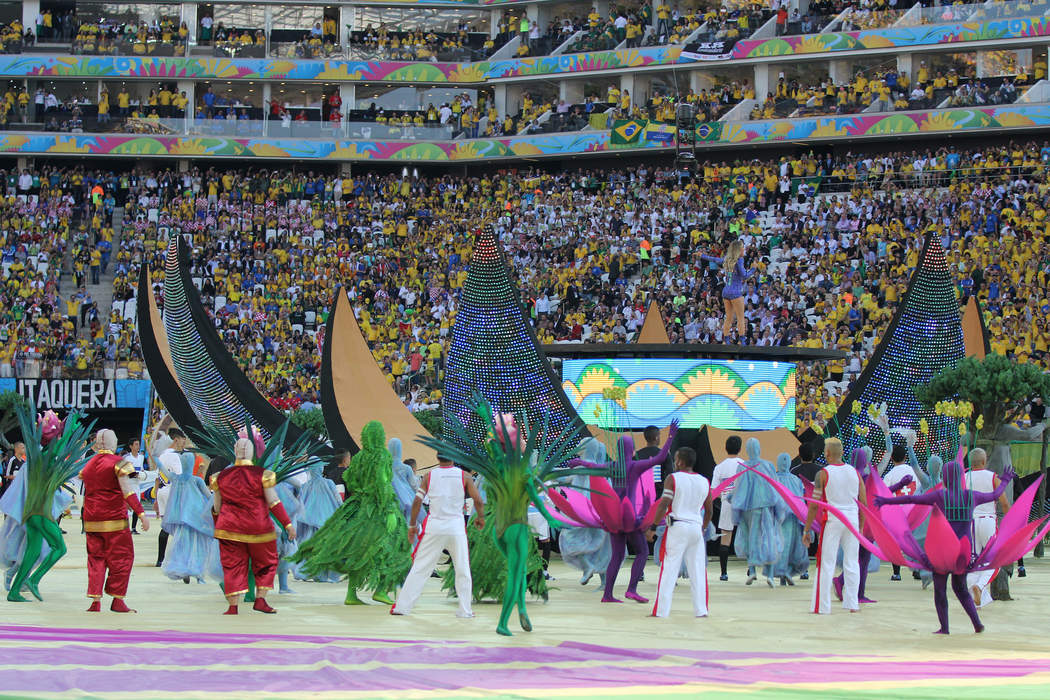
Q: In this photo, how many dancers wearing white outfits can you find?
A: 4